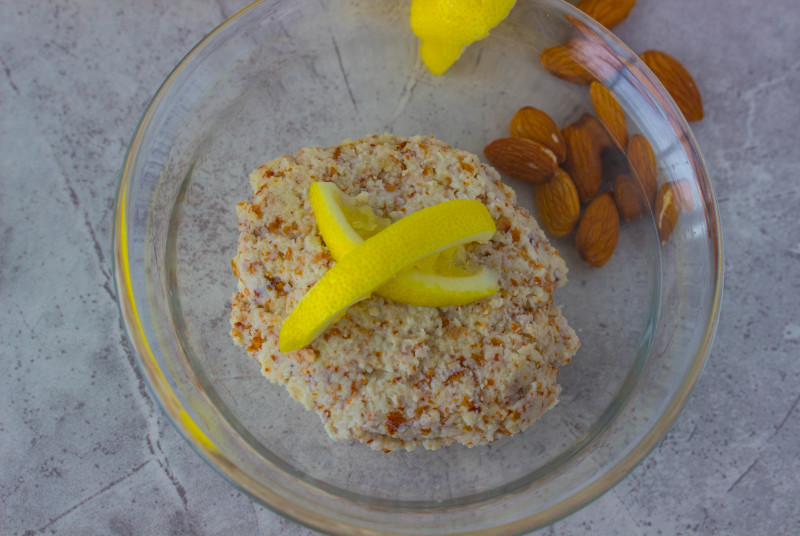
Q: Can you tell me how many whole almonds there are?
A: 12